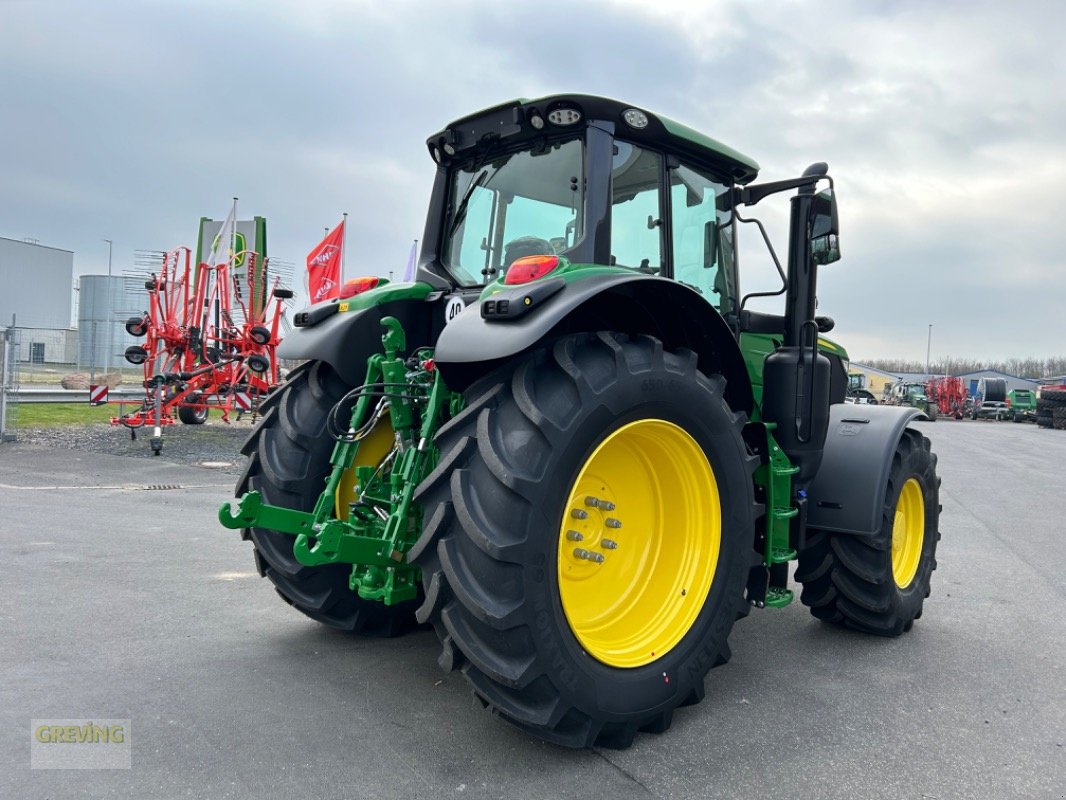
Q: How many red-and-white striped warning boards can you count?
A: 2